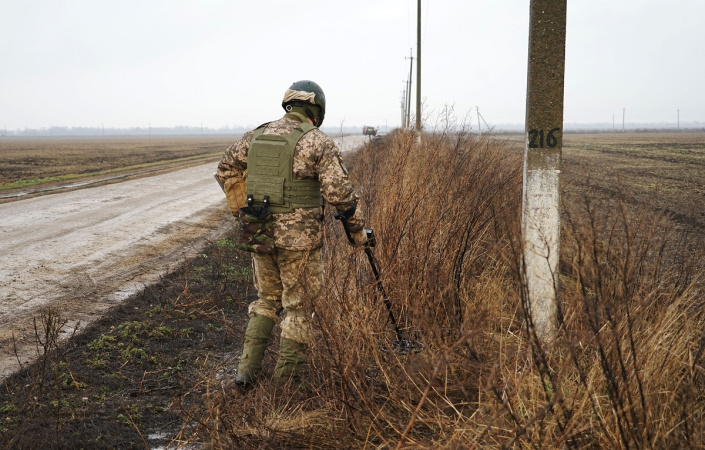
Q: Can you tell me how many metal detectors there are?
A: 1